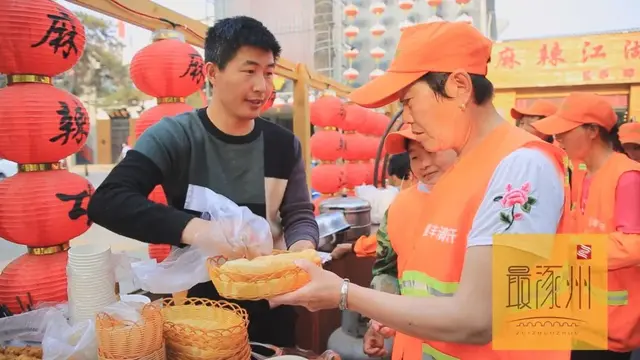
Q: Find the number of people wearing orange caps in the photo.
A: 5